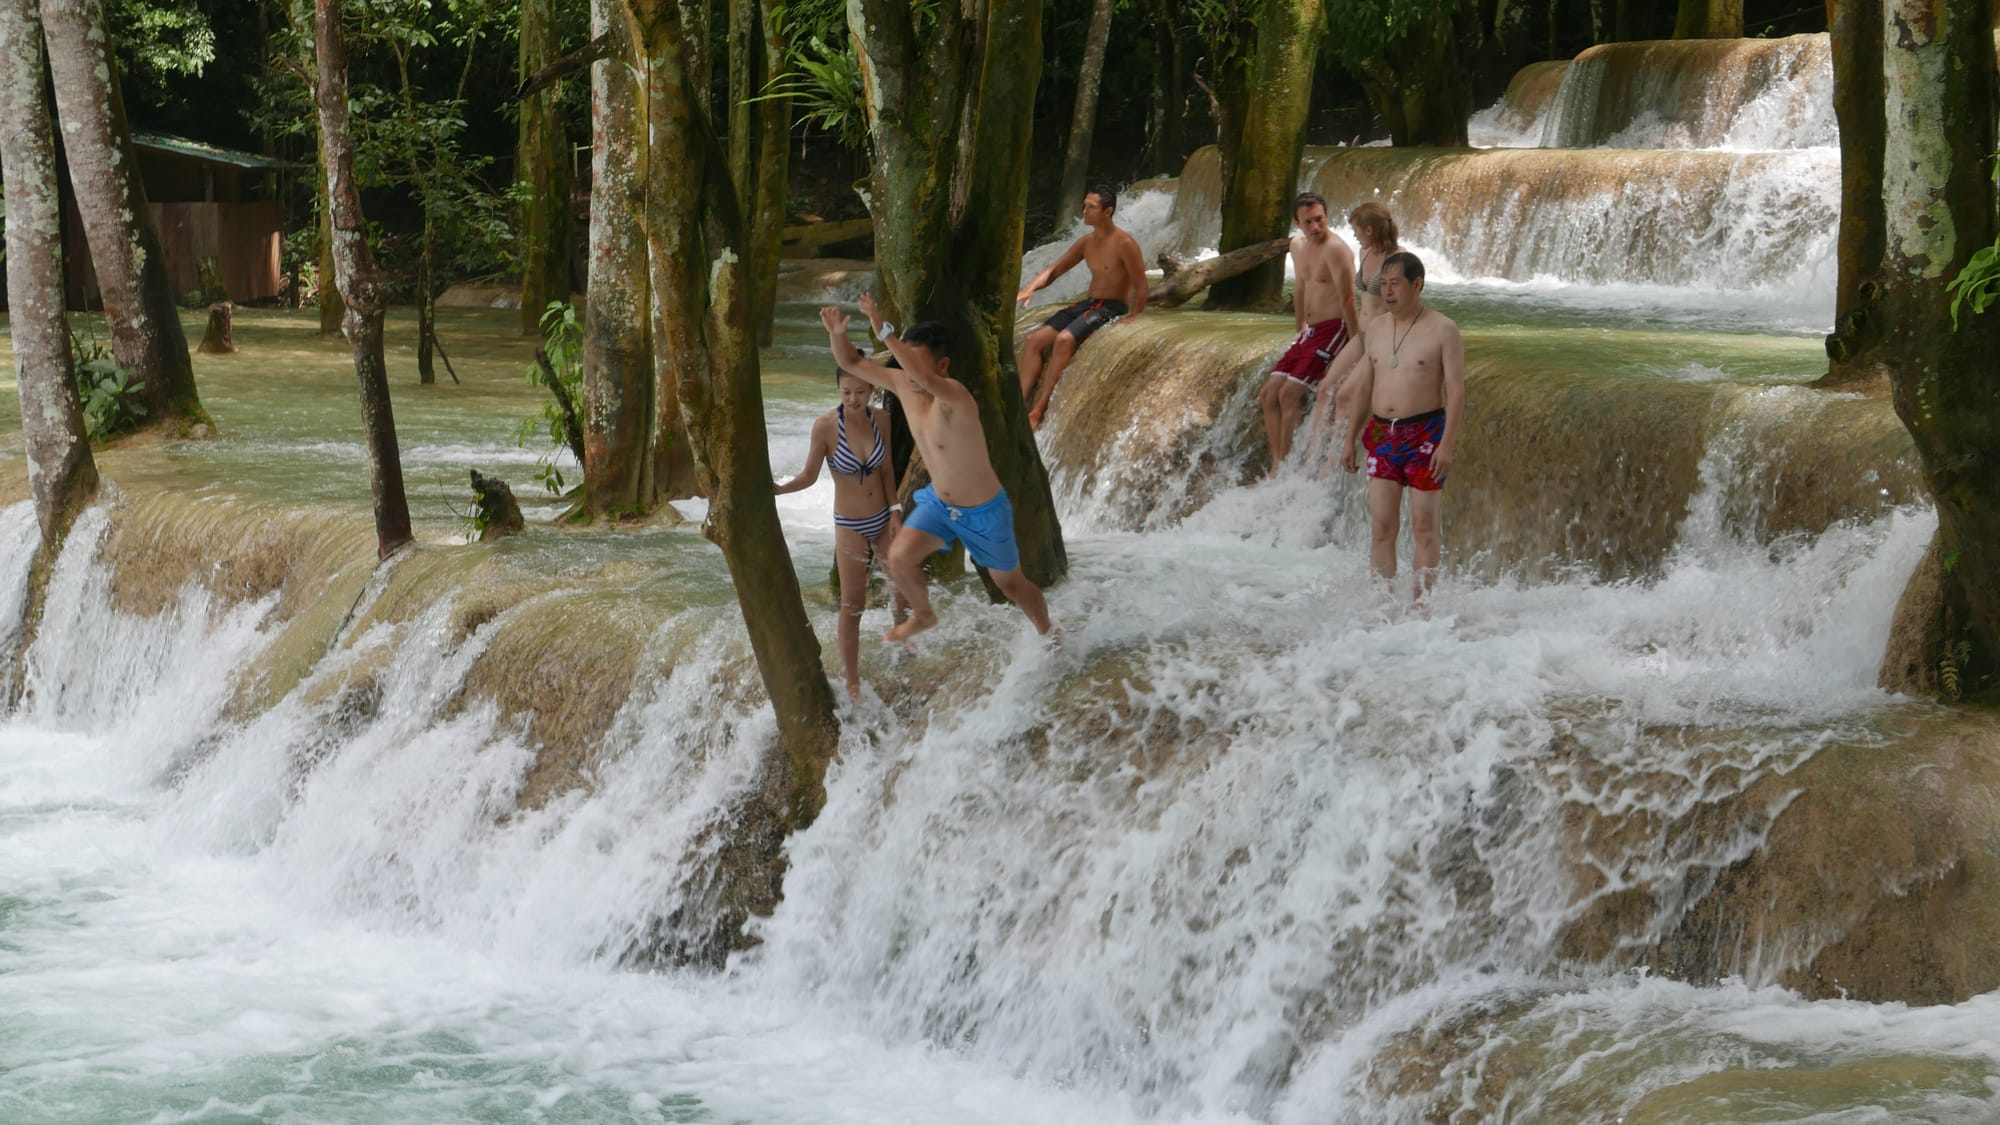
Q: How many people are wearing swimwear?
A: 6